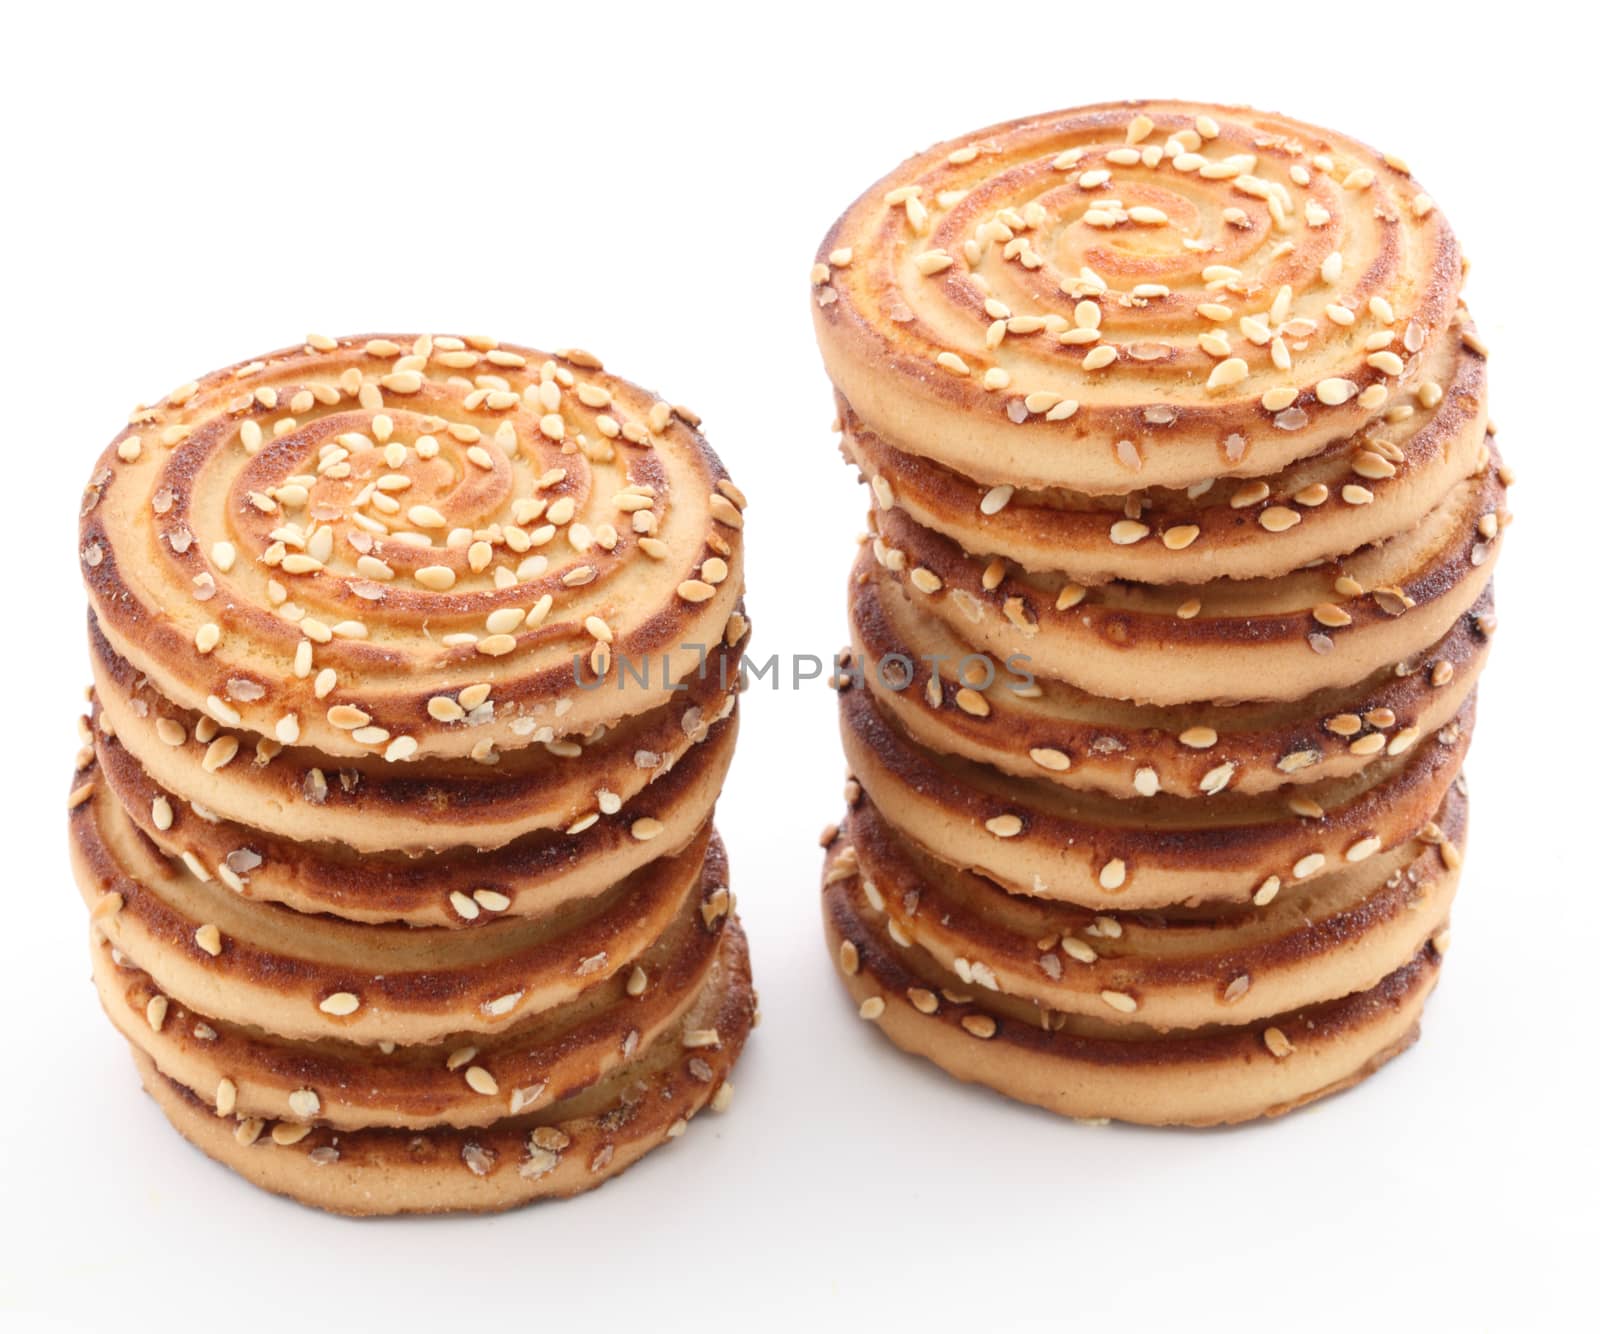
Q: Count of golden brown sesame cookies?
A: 13